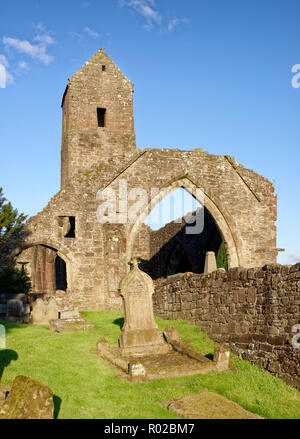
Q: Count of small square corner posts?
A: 4